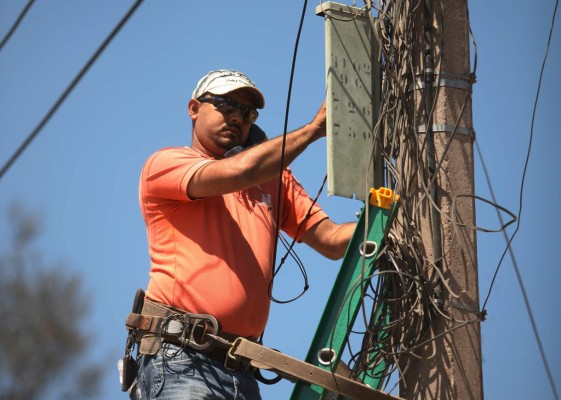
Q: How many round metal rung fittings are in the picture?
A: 2